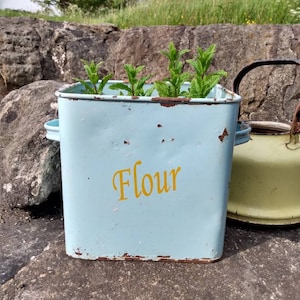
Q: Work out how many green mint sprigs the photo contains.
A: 4